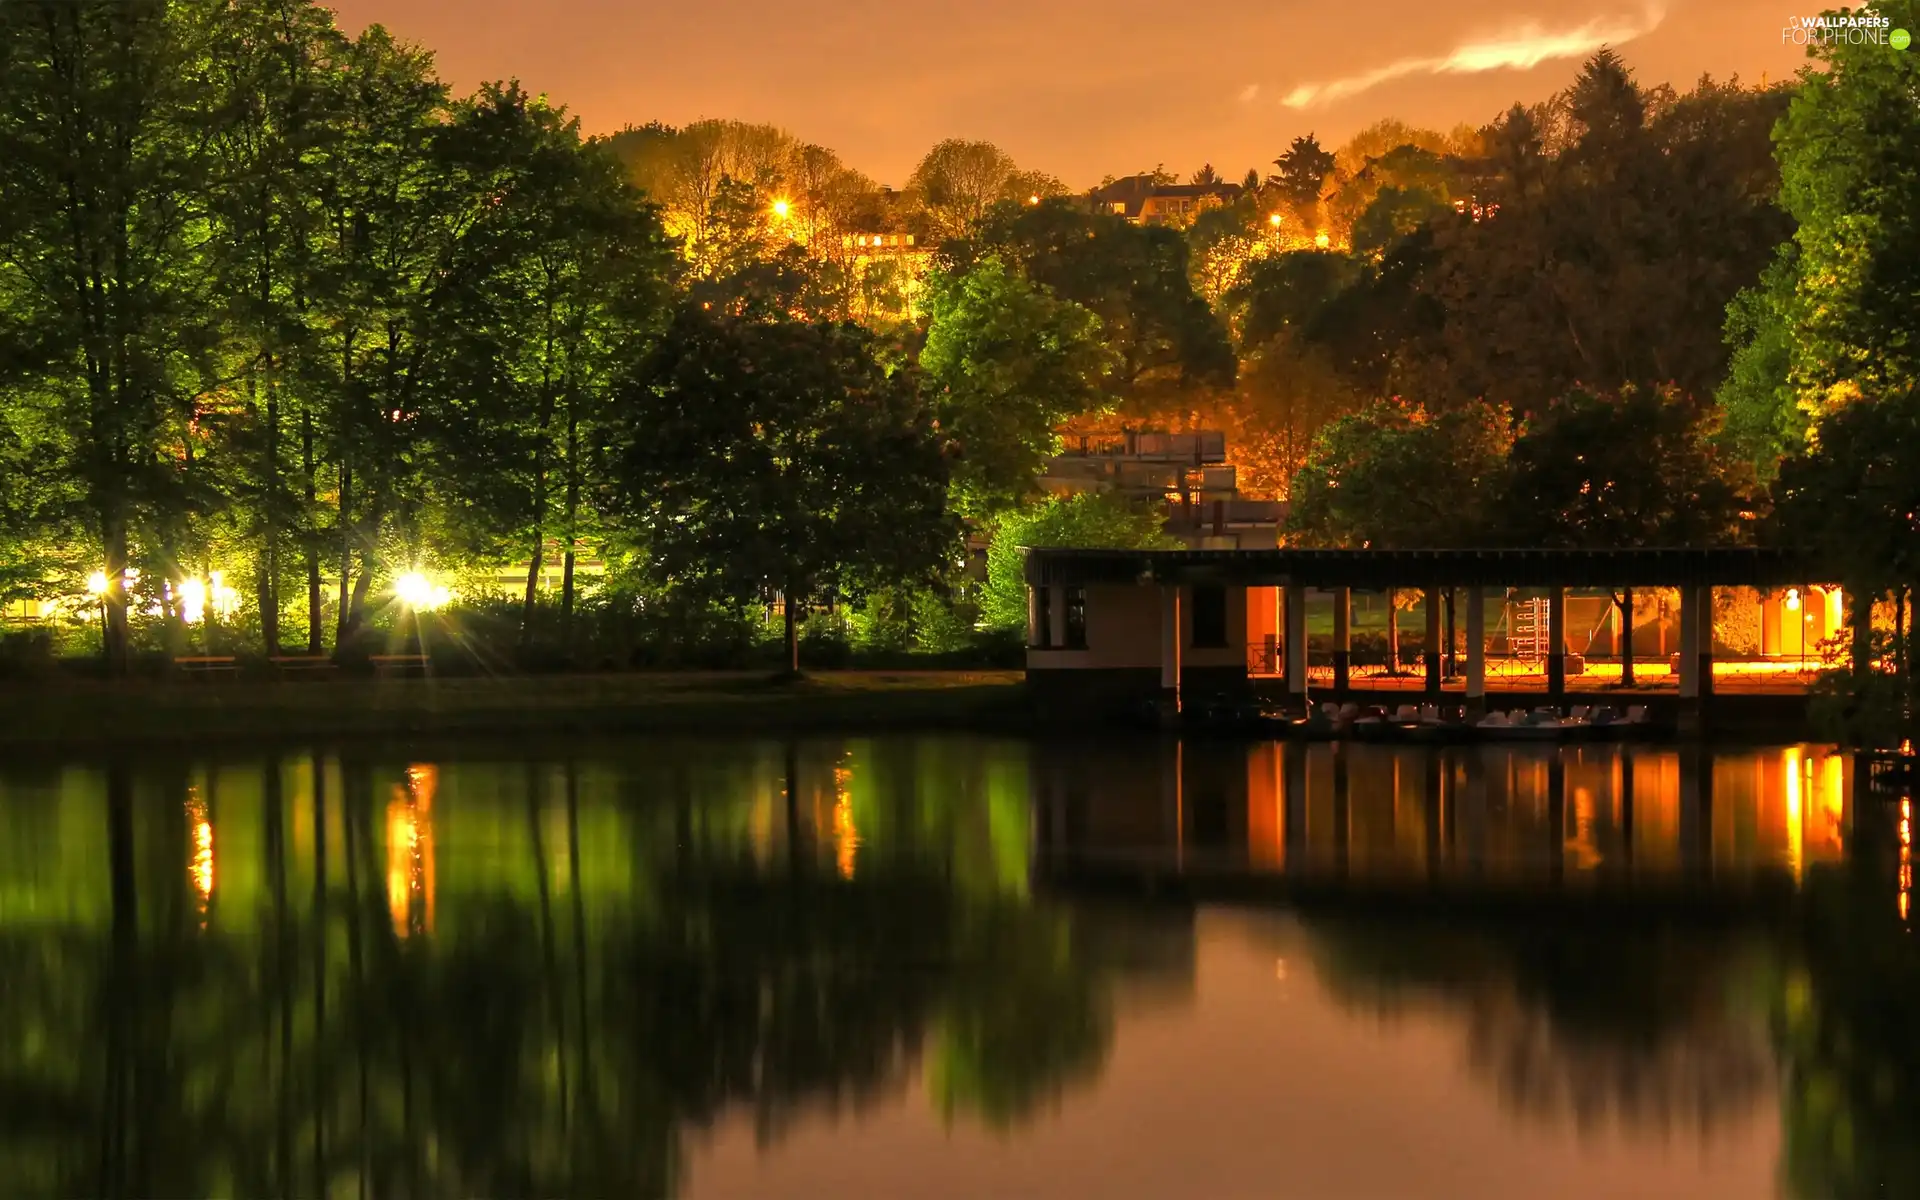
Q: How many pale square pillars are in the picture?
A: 4